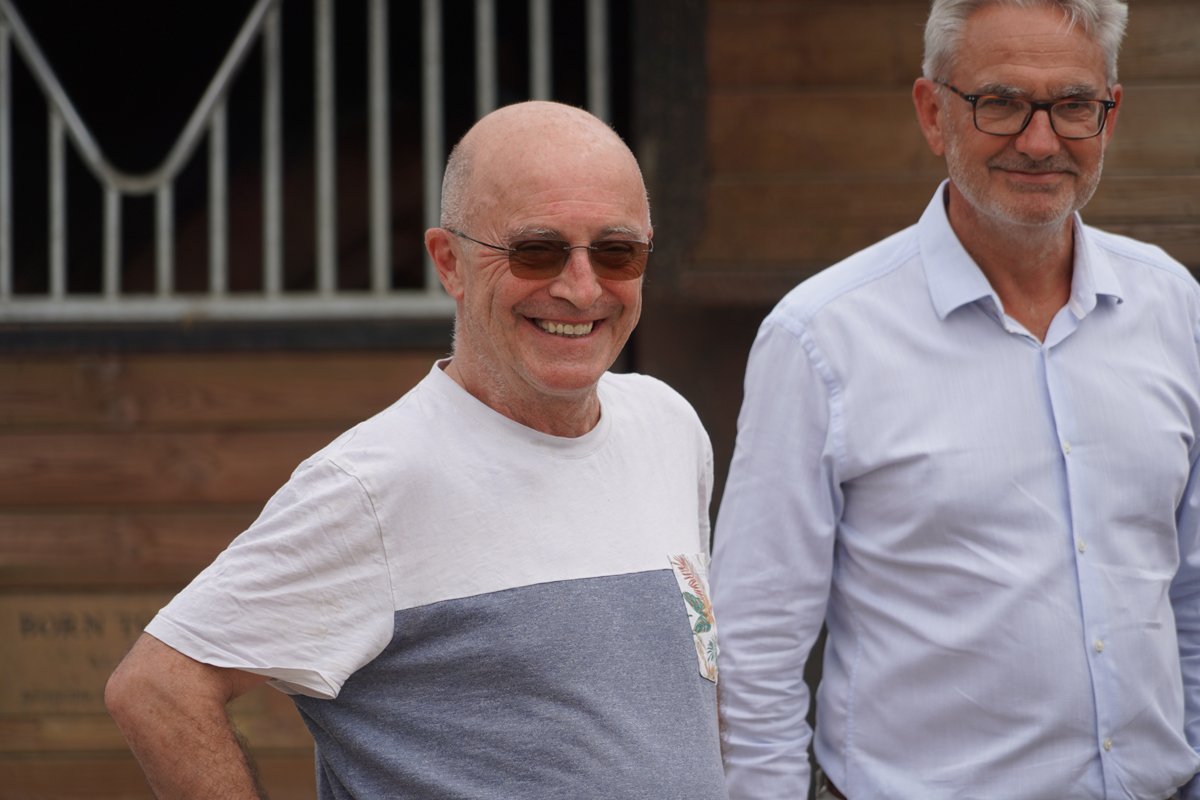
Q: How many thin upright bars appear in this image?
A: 12